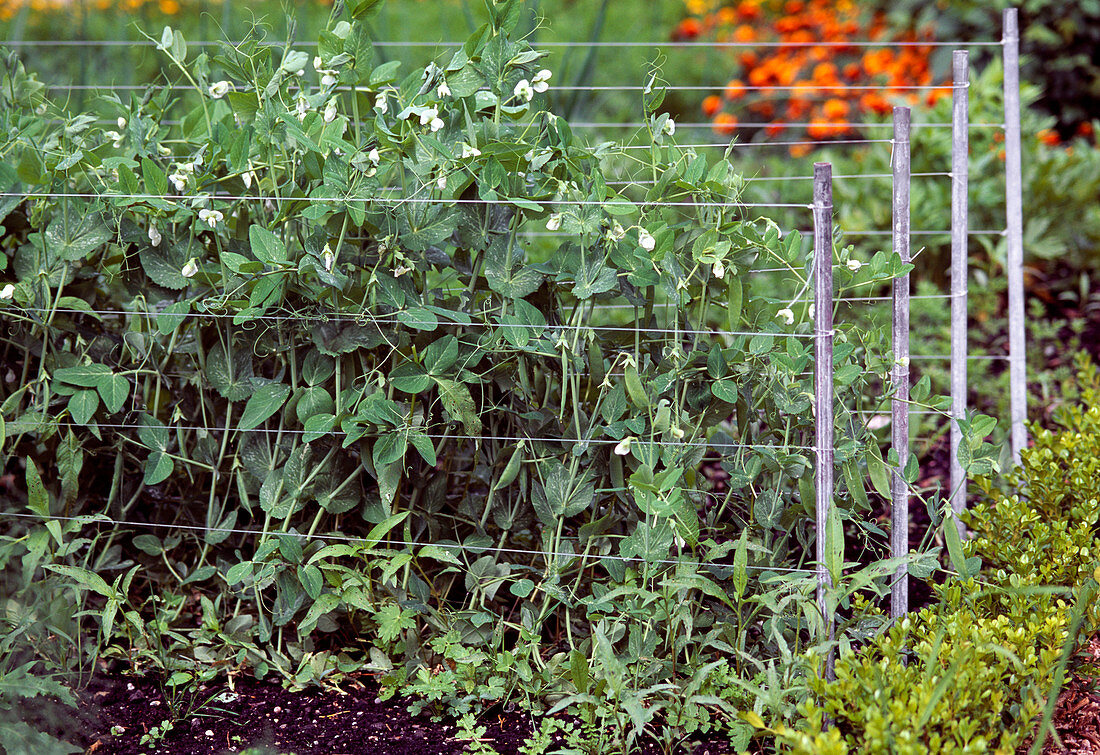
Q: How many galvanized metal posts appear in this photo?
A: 4